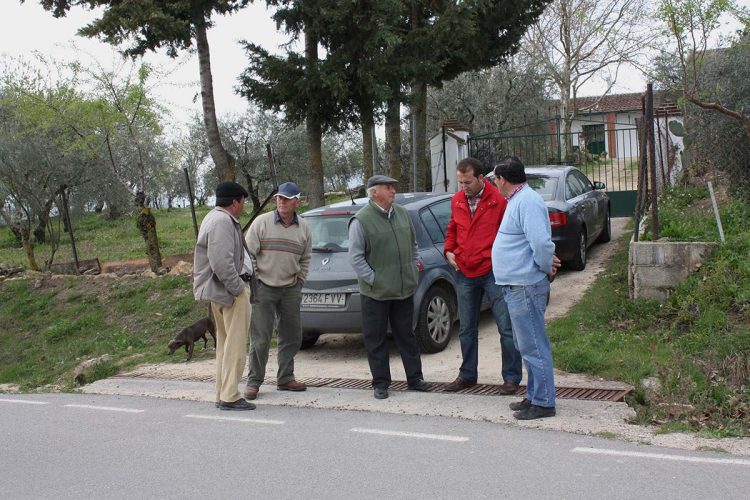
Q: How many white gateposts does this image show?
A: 2